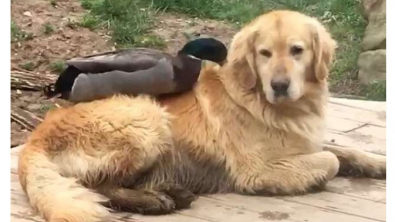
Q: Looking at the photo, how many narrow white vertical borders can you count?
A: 2